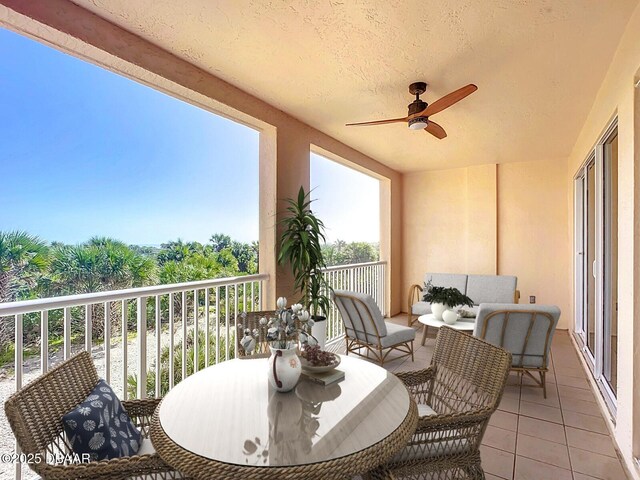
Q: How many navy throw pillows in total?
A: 1